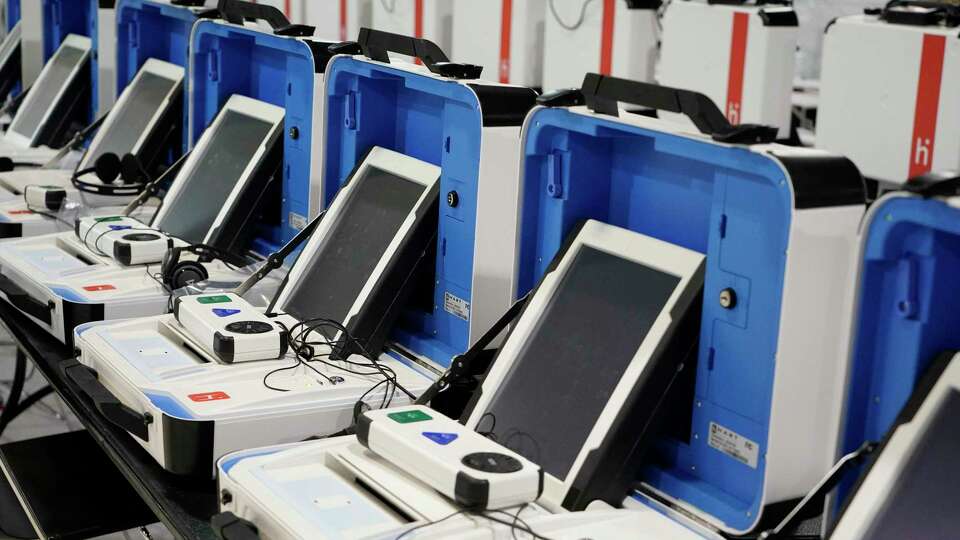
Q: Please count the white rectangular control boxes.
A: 4